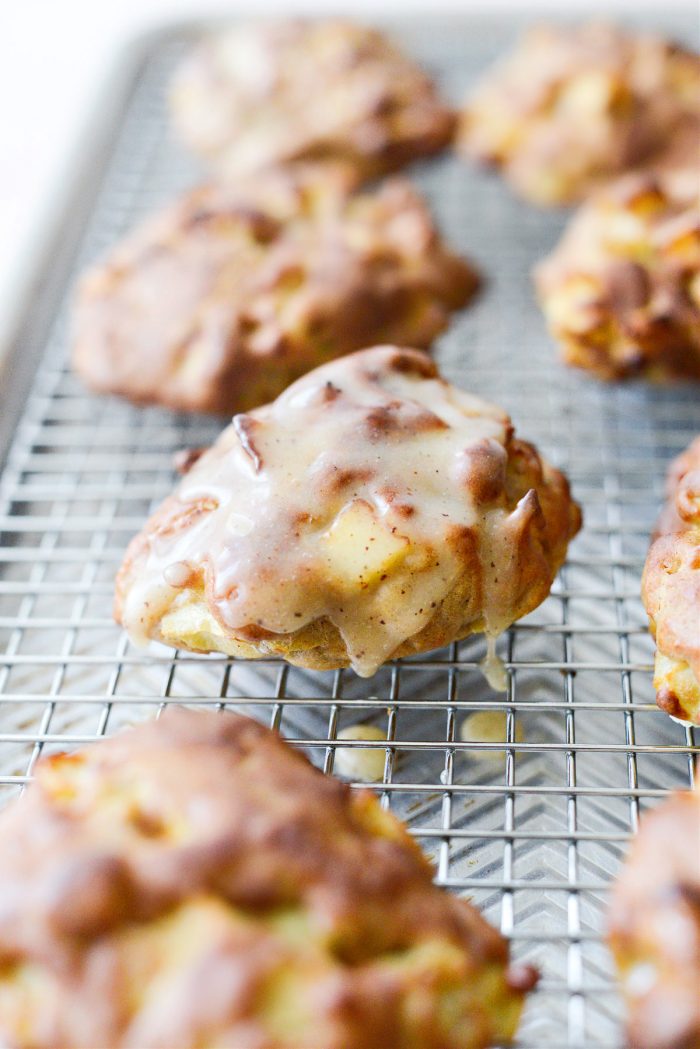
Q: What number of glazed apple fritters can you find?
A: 1